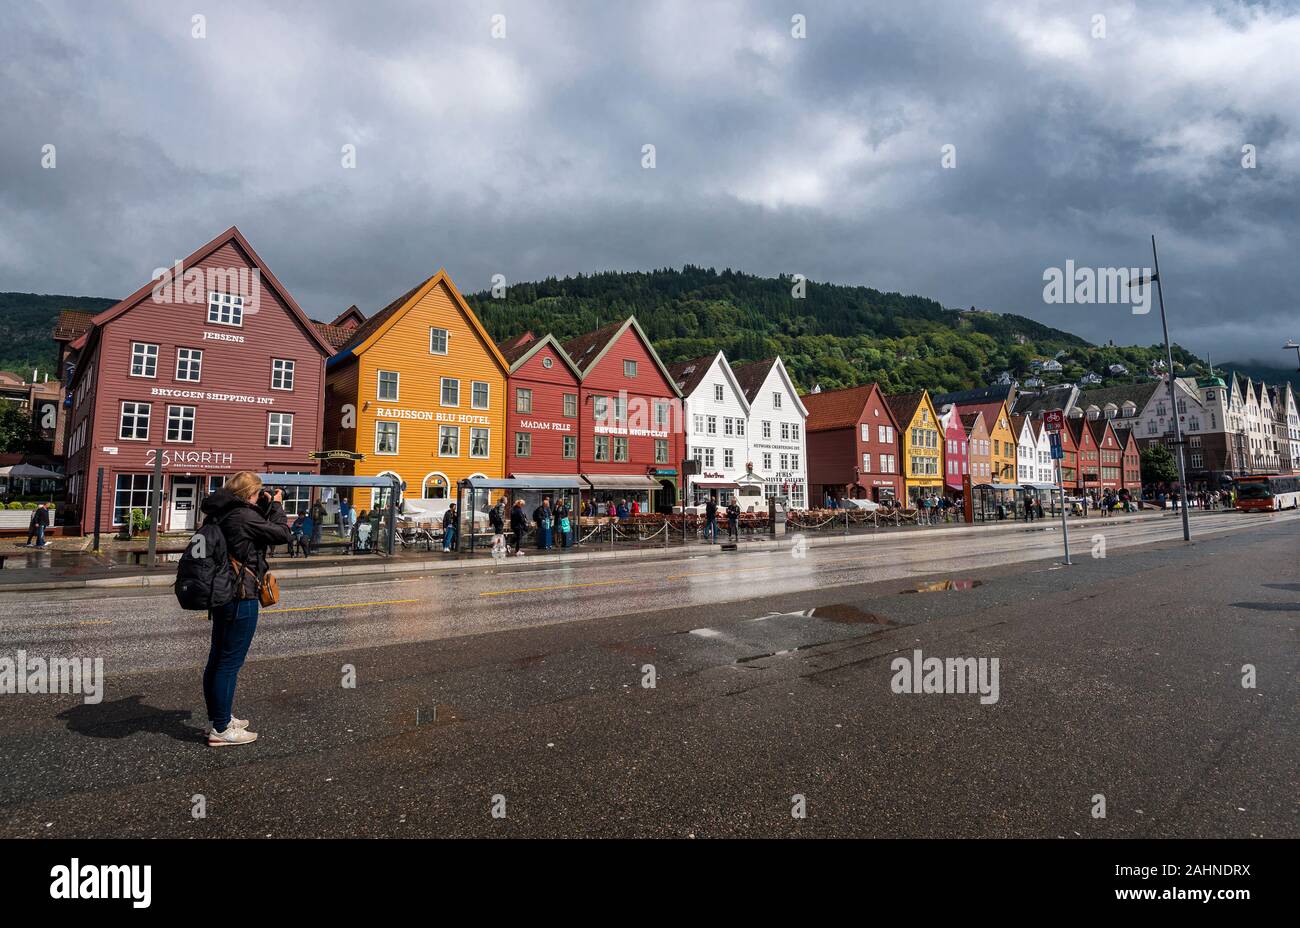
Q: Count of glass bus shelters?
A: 4